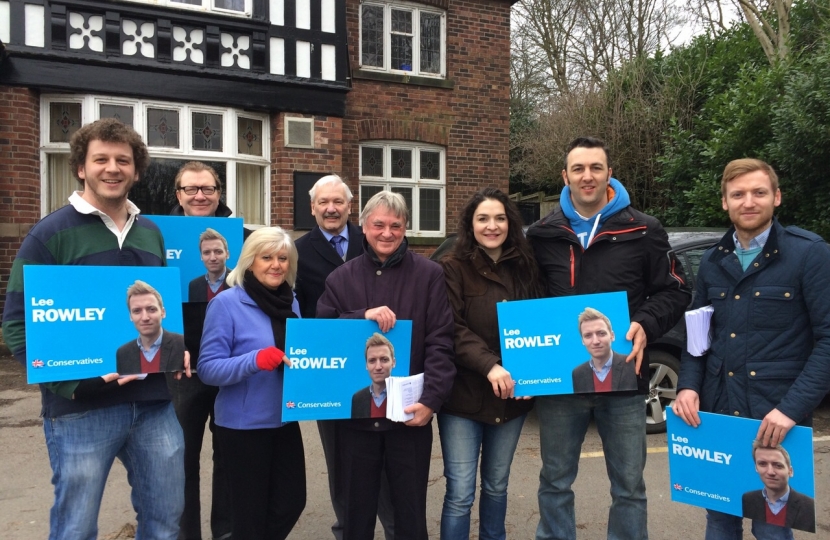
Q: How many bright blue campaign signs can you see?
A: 5